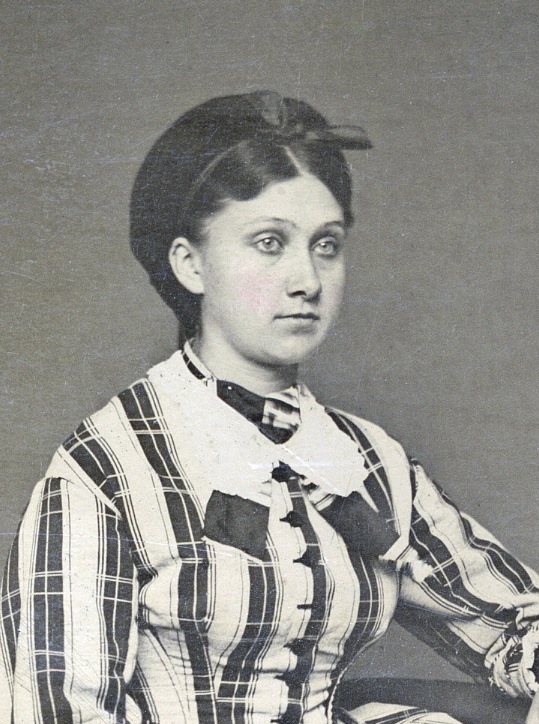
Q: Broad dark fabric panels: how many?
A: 2